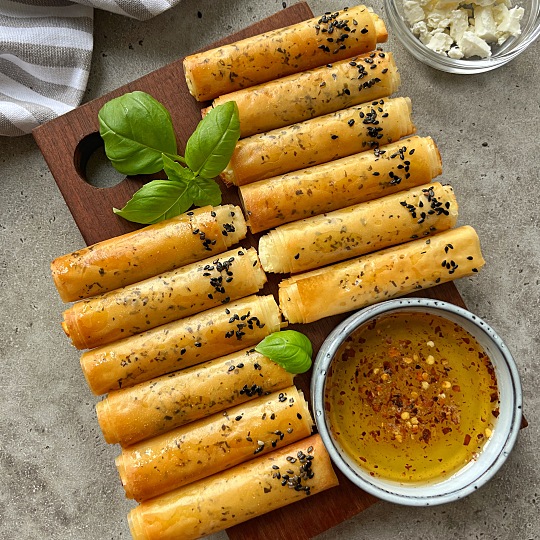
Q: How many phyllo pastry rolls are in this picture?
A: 12